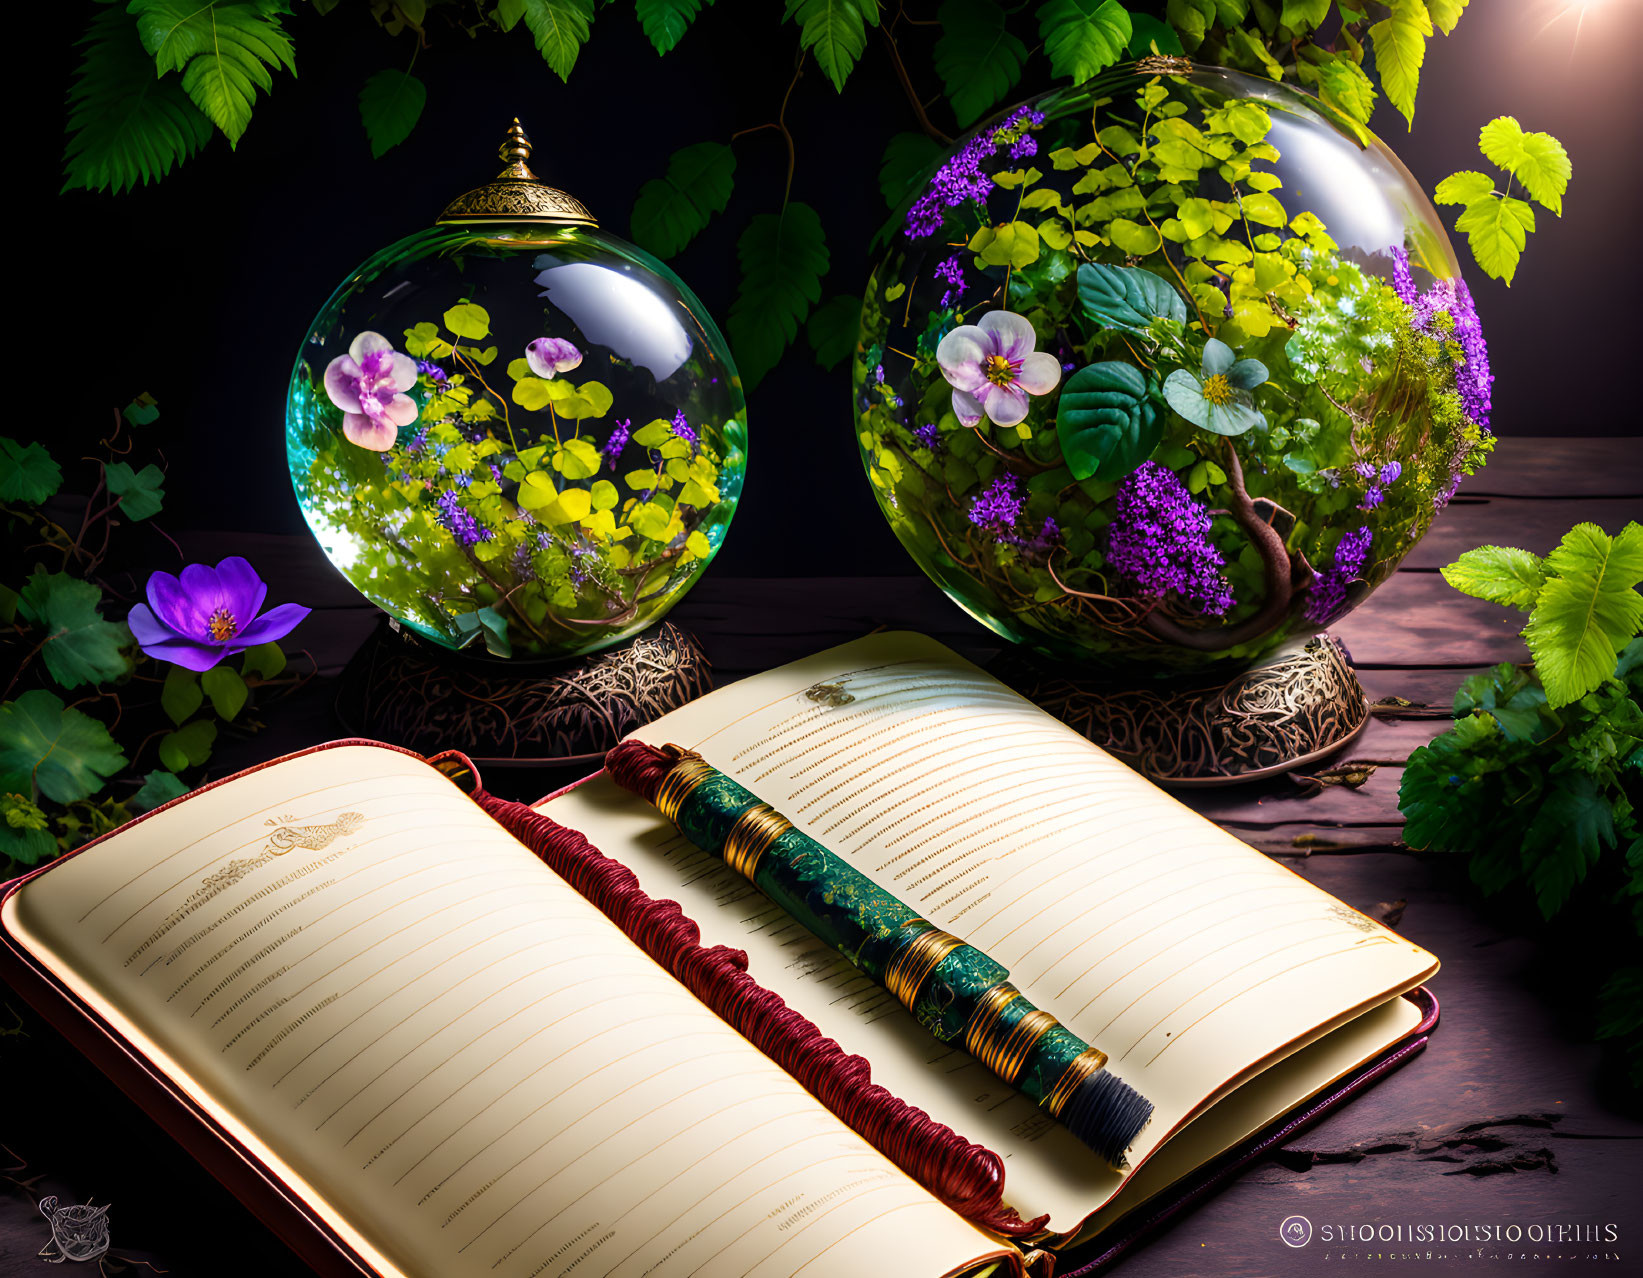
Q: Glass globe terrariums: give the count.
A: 2